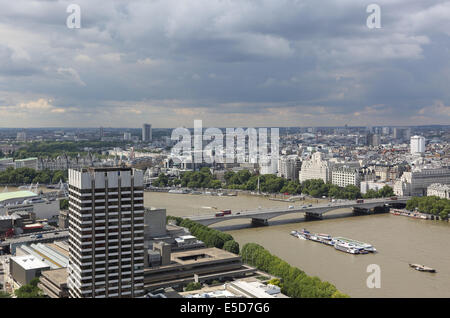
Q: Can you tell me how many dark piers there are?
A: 3